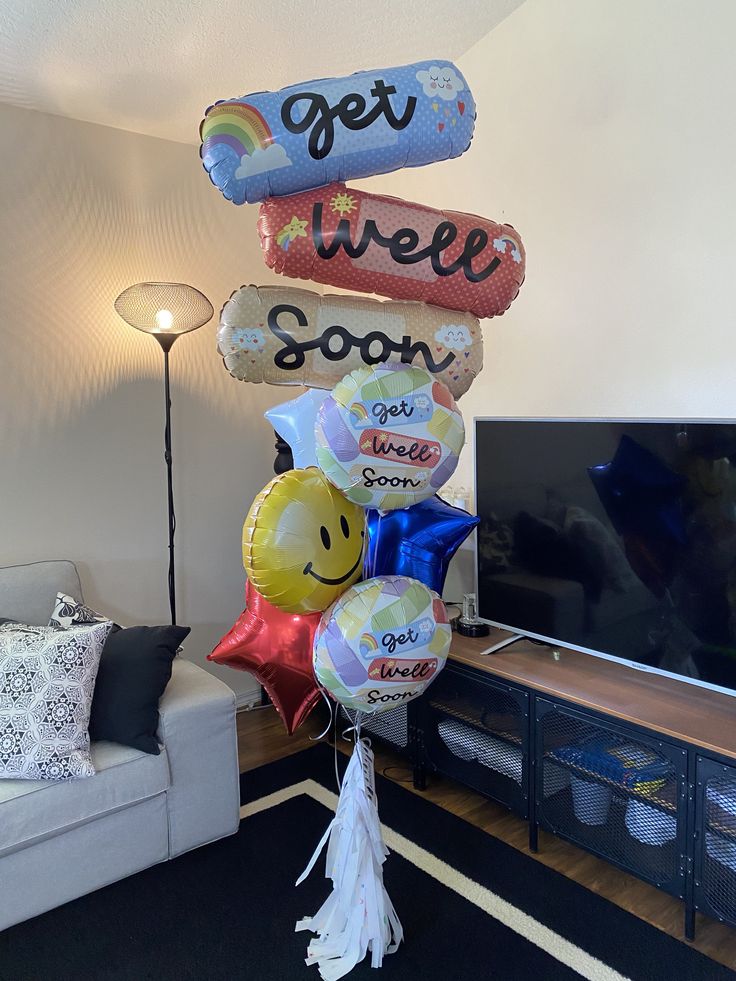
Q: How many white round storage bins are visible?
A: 2